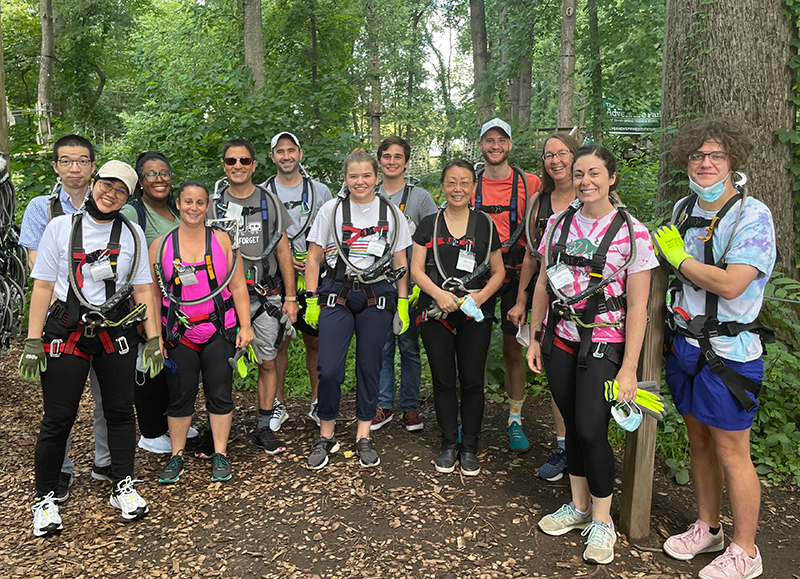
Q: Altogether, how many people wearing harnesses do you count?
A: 13